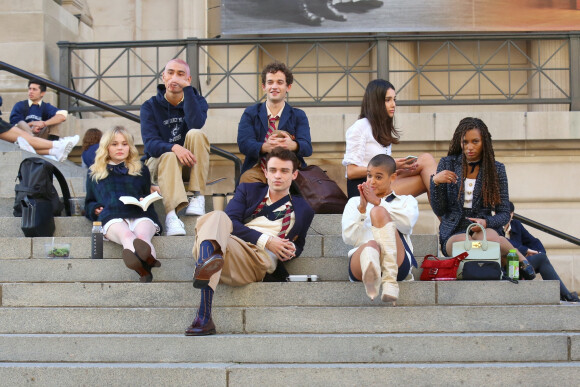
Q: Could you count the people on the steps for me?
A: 11